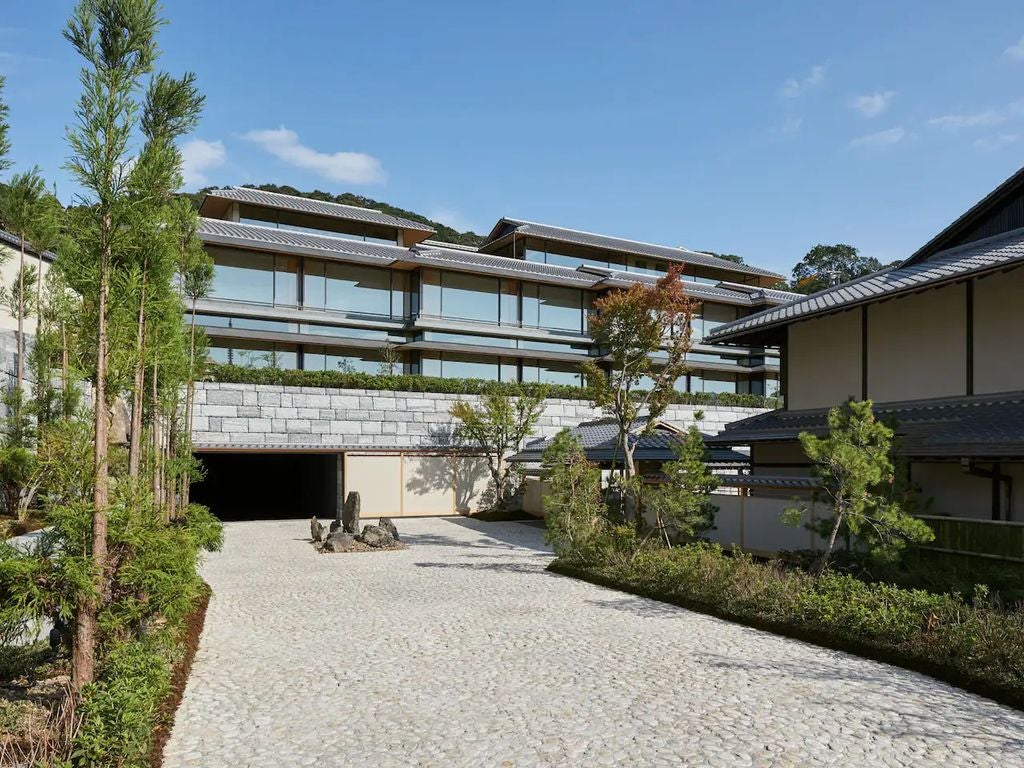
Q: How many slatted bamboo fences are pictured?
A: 1